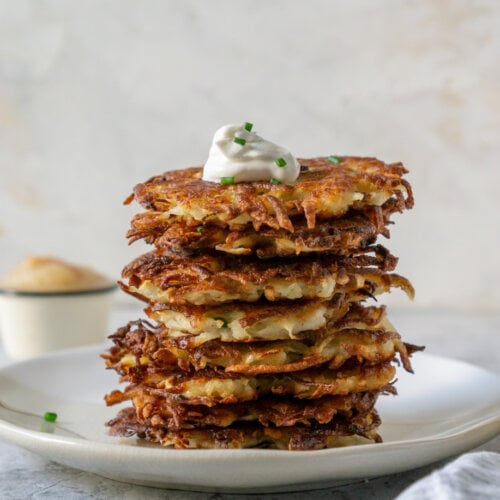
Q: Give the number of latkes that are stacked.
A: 8